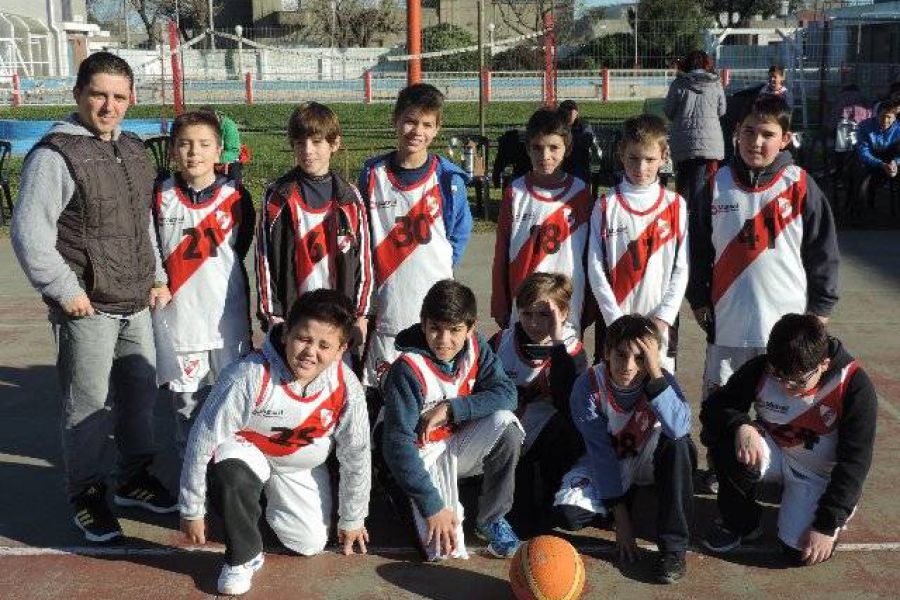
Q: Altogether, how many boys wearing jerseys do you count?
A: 11